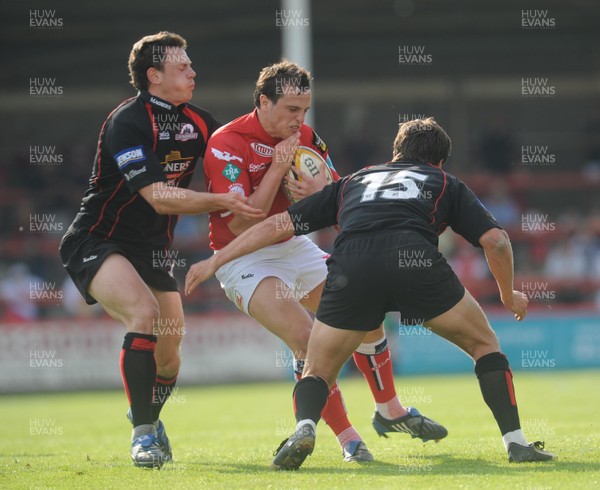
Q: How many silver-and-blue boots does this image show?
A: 2